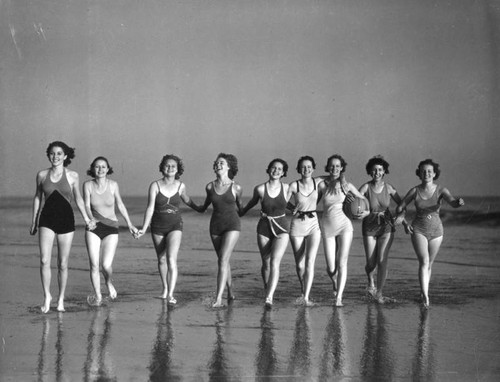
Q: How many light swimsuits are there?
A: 2